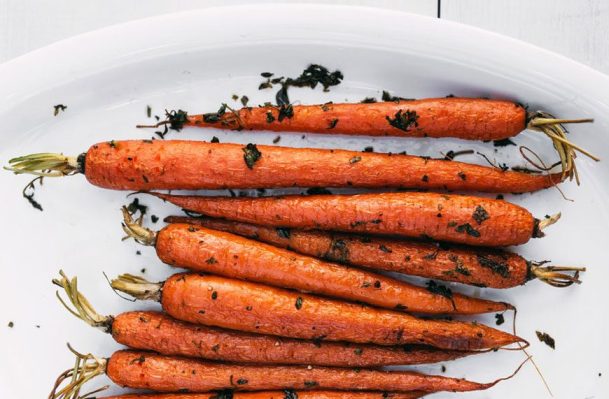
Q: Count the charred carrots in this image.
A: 9